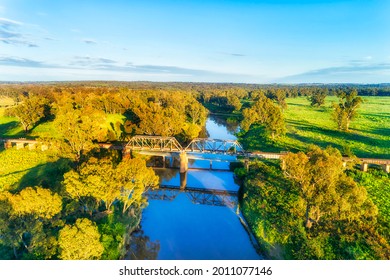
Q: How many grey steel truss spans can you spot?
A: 2